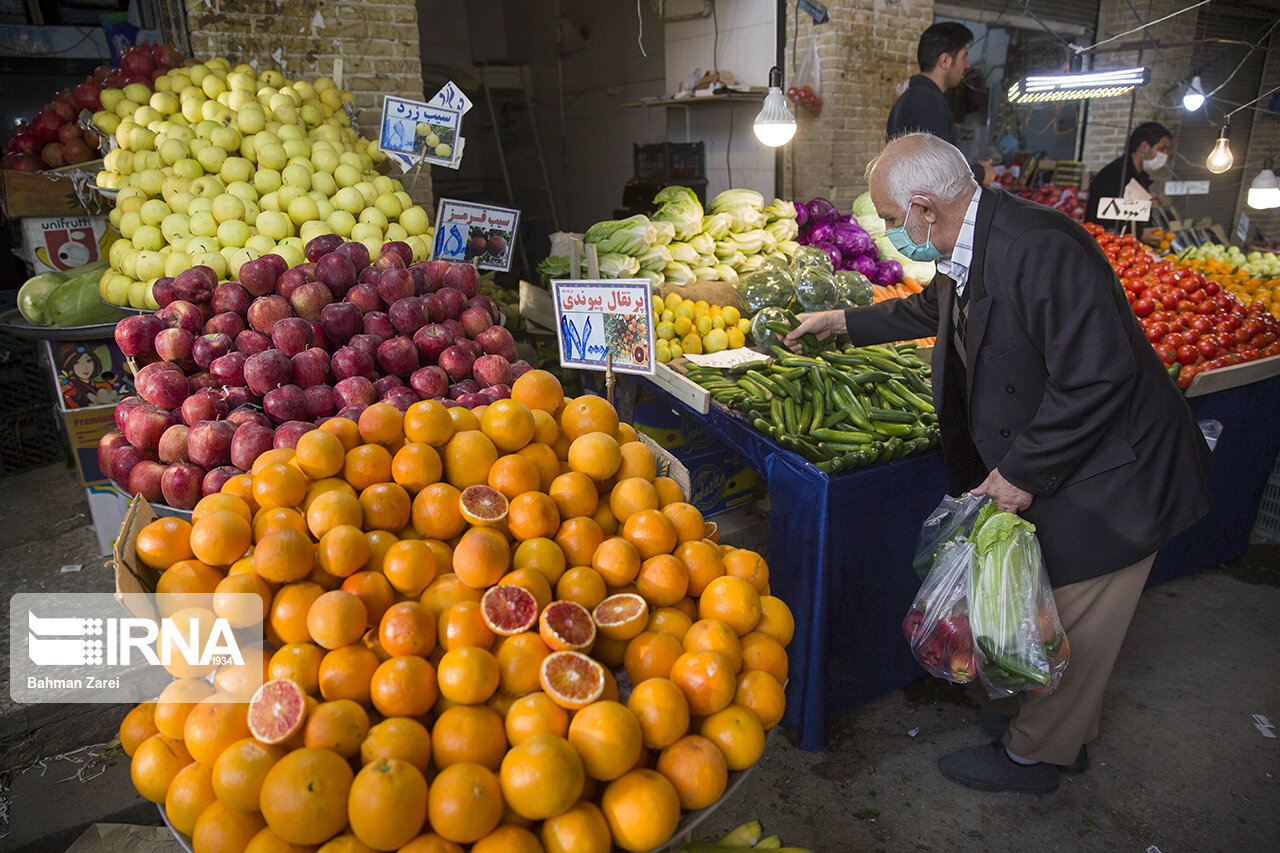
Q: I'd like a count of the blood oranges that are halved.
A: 6